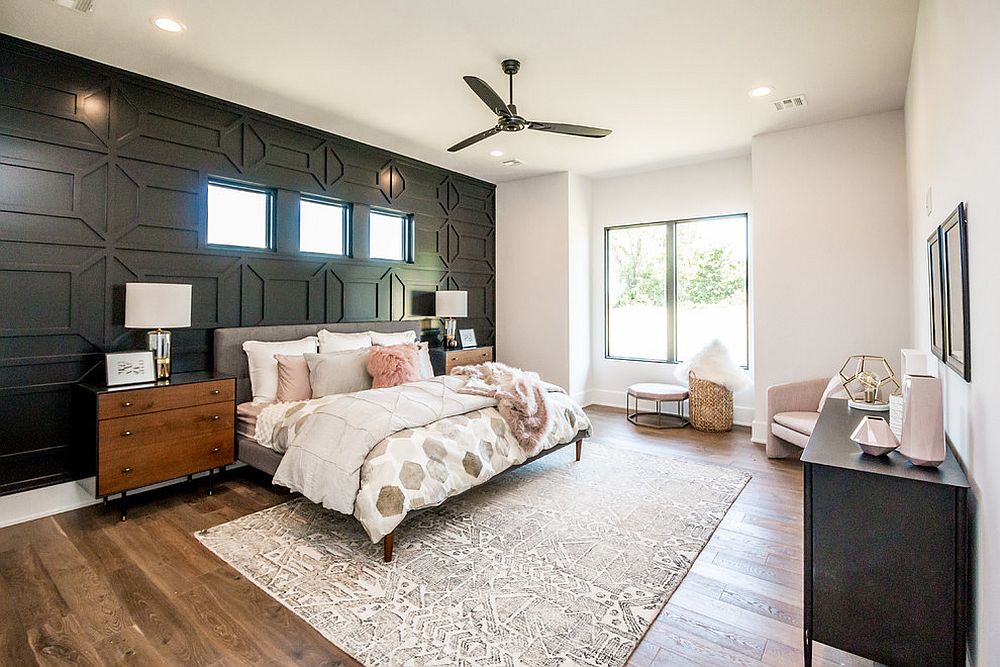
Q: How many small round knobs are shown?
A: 8